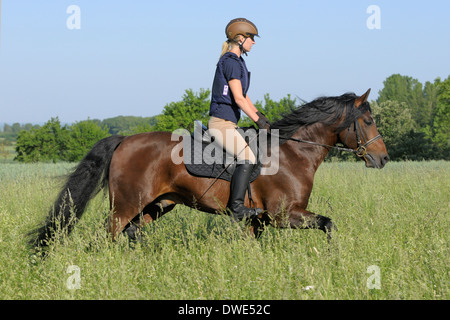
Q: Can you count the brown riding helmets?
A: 1